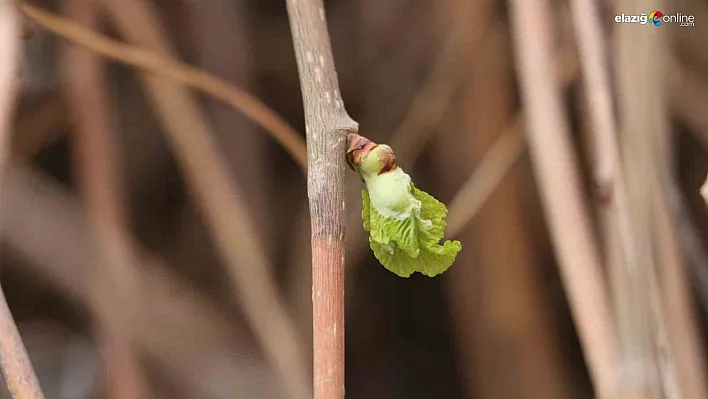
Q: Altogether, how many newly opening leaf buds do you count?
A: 1